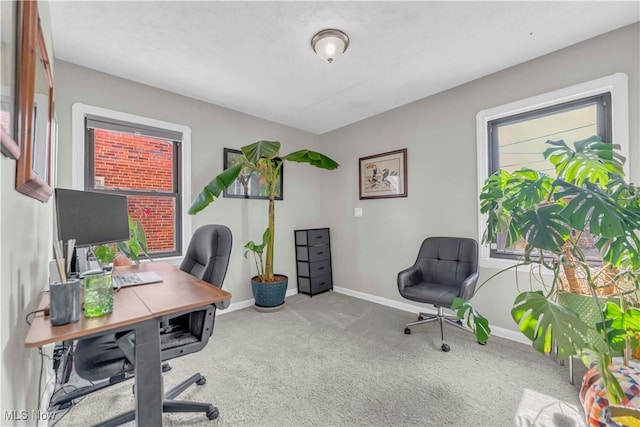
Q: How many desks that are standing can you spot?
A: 1